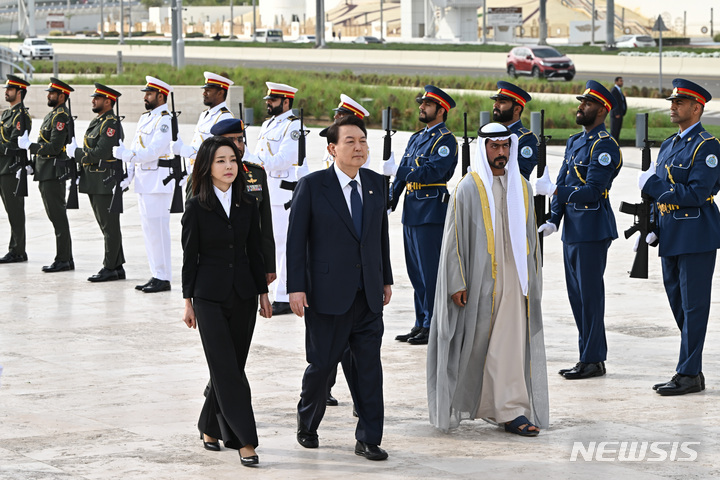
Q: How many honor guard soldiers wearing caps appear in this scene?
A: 11